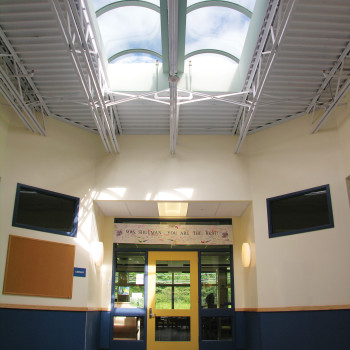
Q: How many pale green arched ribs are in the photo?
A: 4